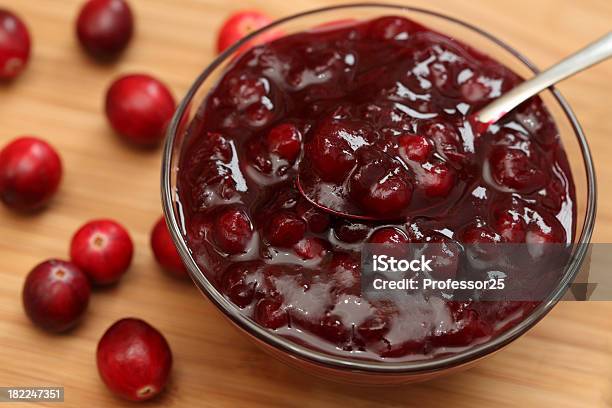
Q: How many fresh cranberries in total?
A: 9